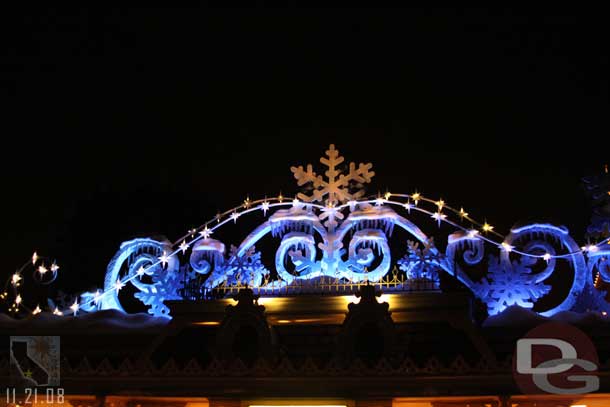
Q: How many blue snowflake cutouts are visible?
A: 4